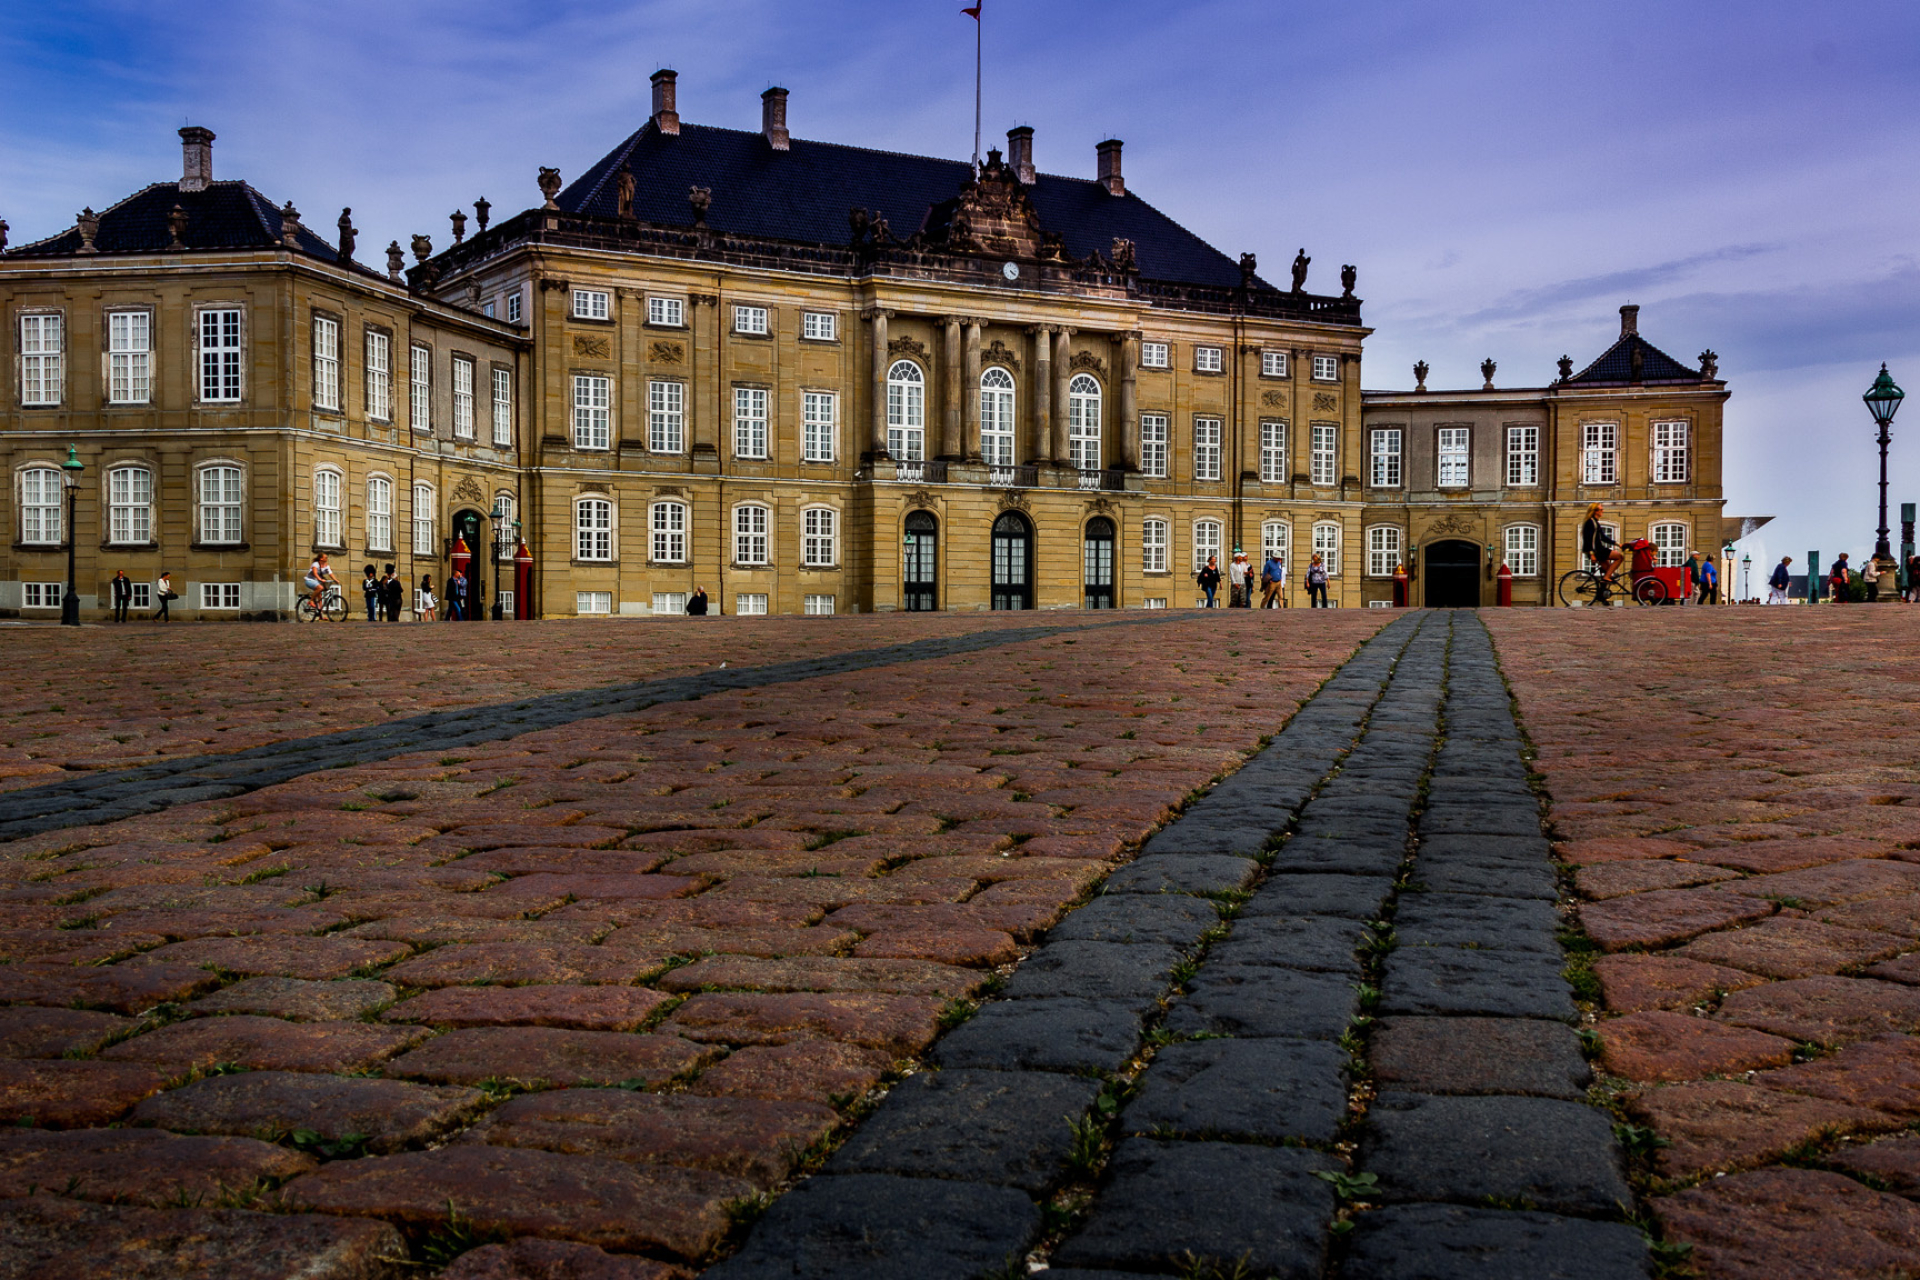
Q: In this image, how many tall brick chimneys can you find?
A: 6